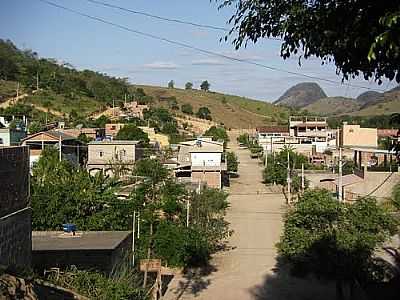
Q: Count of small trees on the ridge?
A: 3